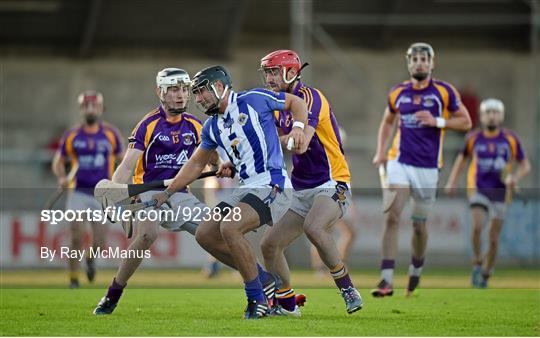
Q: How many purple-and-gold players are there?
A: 5